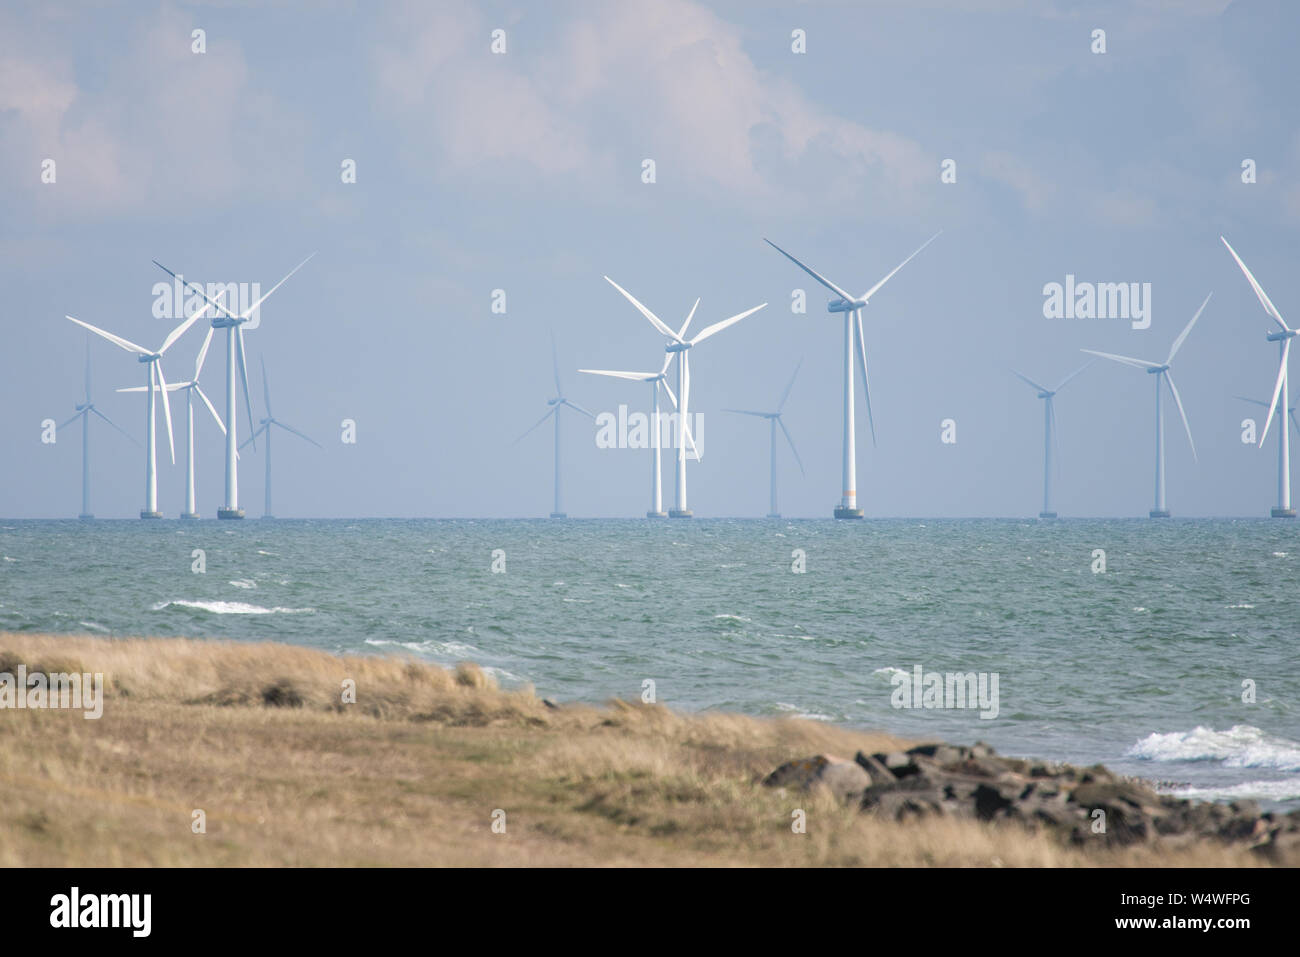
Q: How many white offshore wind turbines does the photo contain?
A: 14